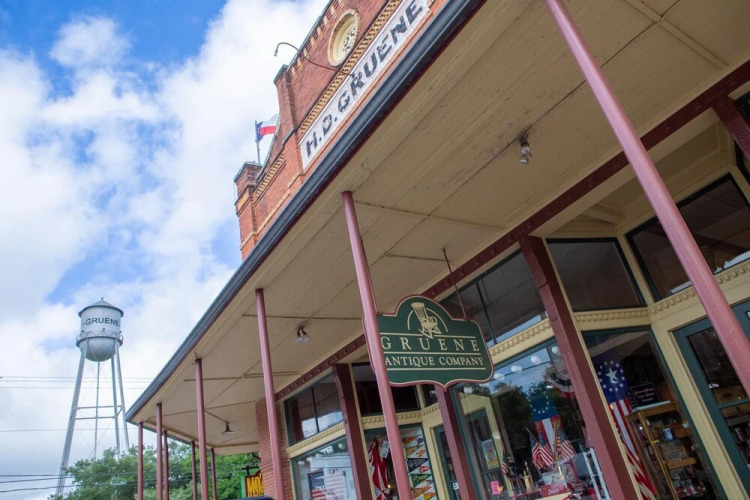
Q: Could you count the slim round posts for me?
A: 9